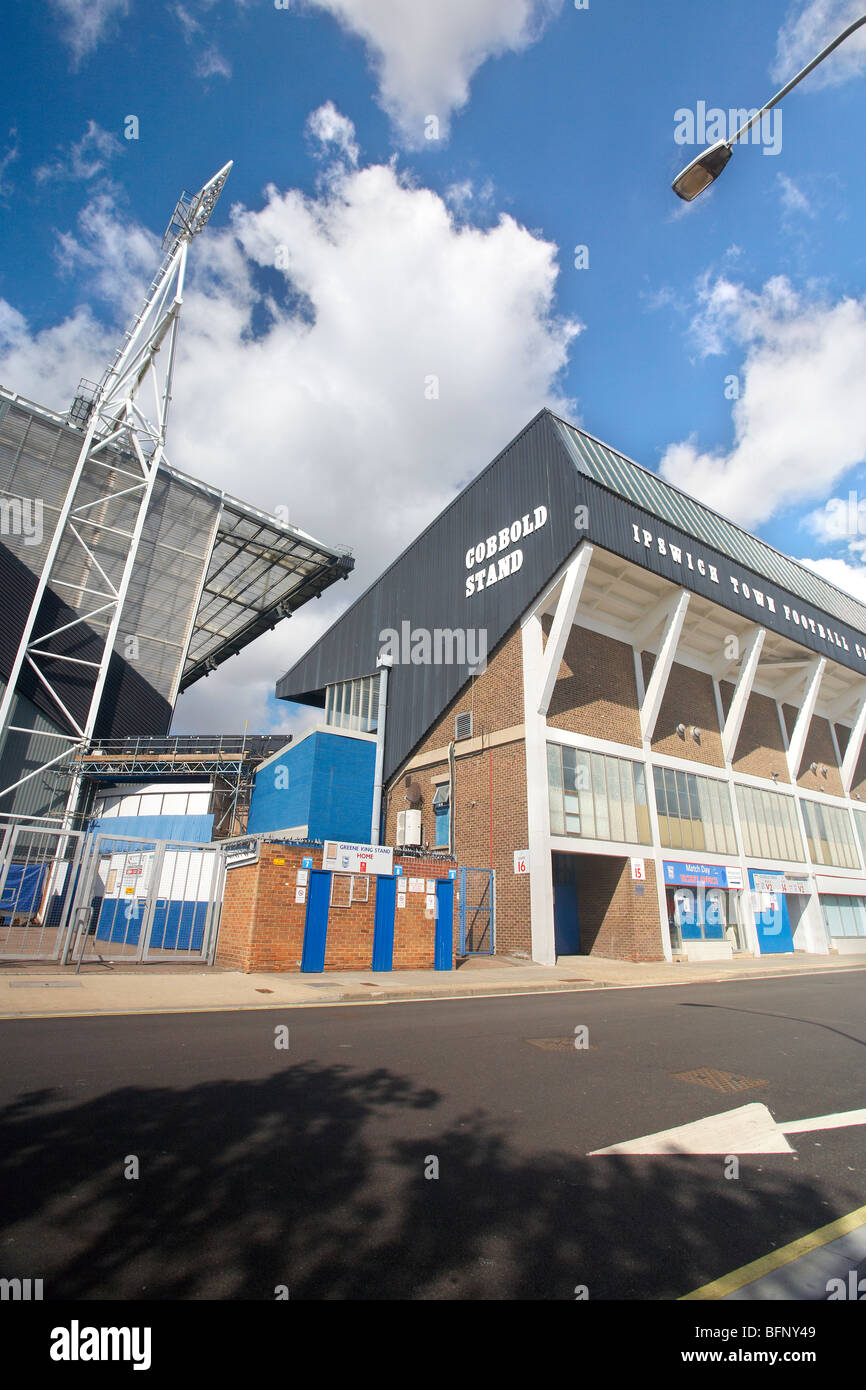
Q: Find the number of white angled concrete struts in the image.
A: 5